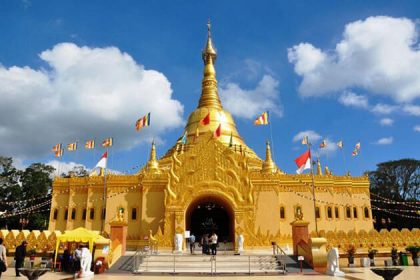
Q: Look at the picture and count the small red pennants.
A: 2